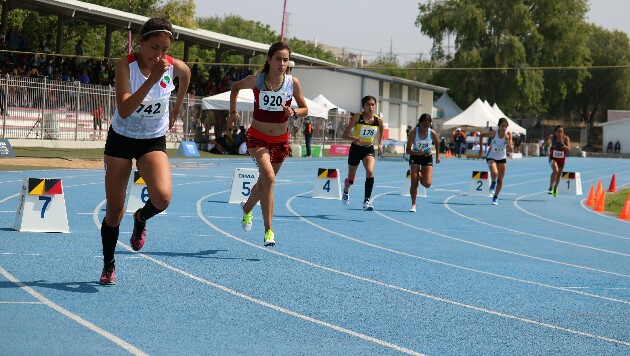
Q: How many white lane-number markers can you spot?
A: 7